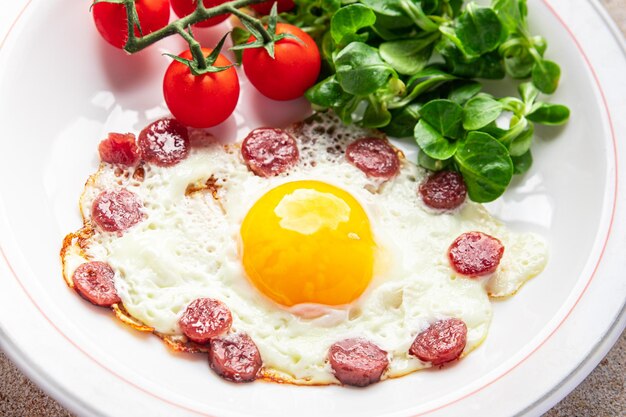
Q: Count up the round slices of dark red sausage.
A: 11